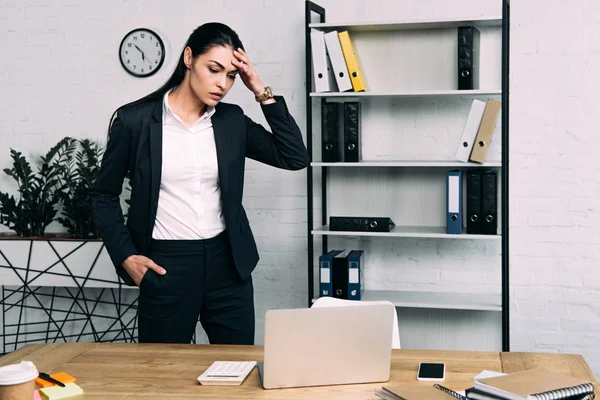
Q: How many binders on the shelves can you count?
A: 15